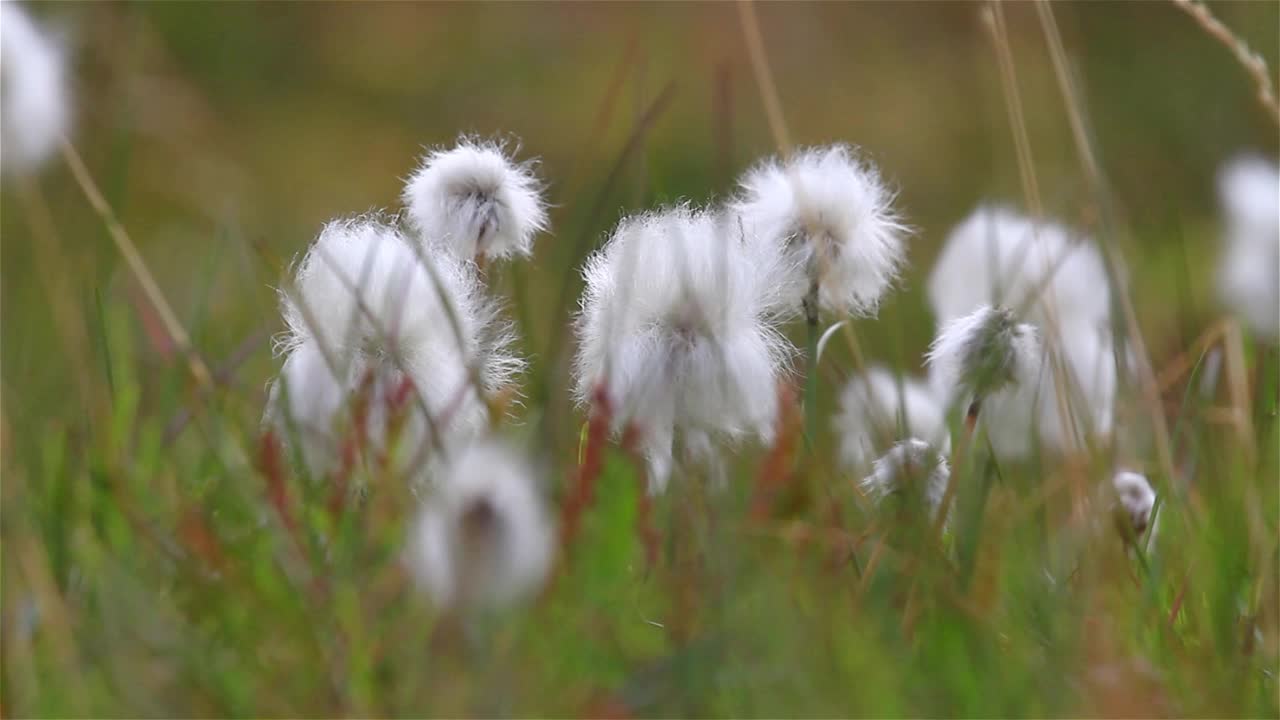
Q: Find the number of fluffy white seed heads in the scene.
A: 12